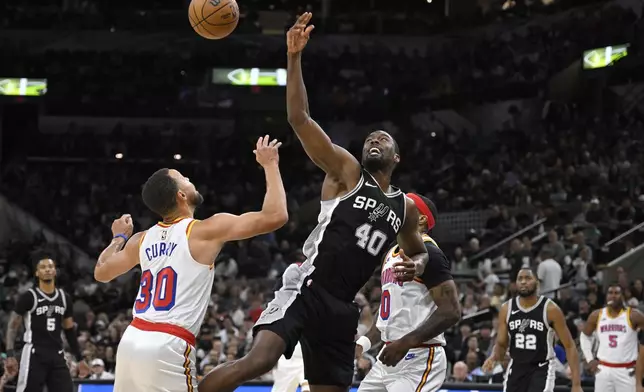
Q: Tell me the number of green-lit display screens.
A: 3